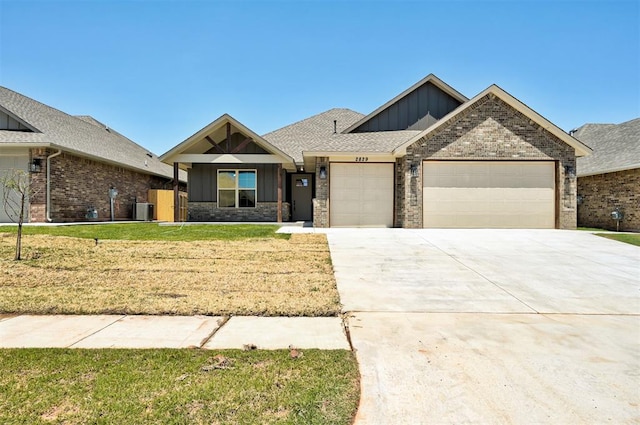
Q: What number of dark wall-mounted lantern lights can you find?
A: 4